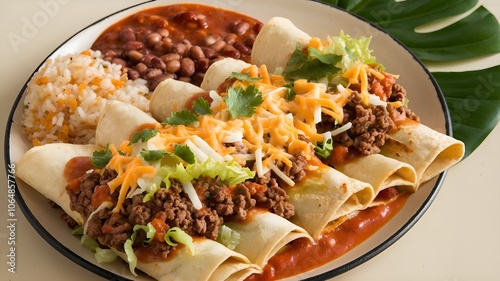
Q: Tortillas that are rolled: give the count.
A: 5